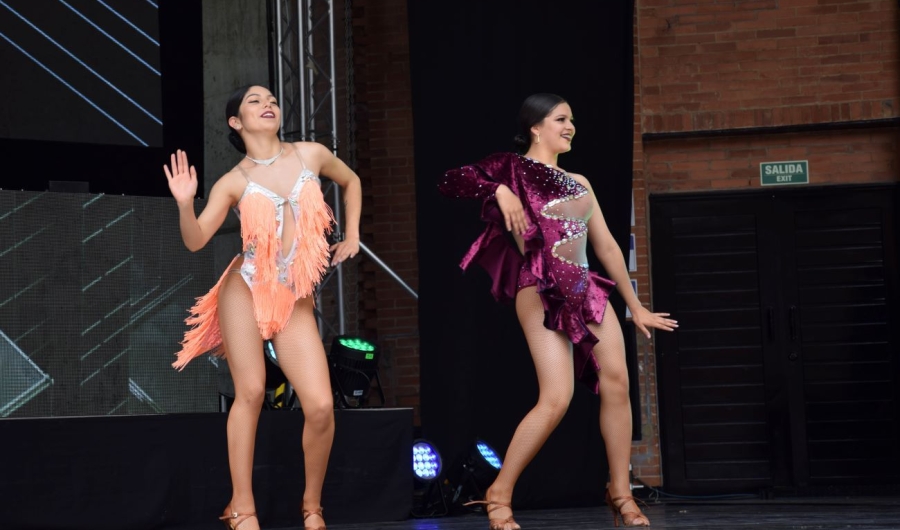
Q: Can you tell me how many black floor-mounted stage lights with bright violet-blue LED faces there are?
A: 2